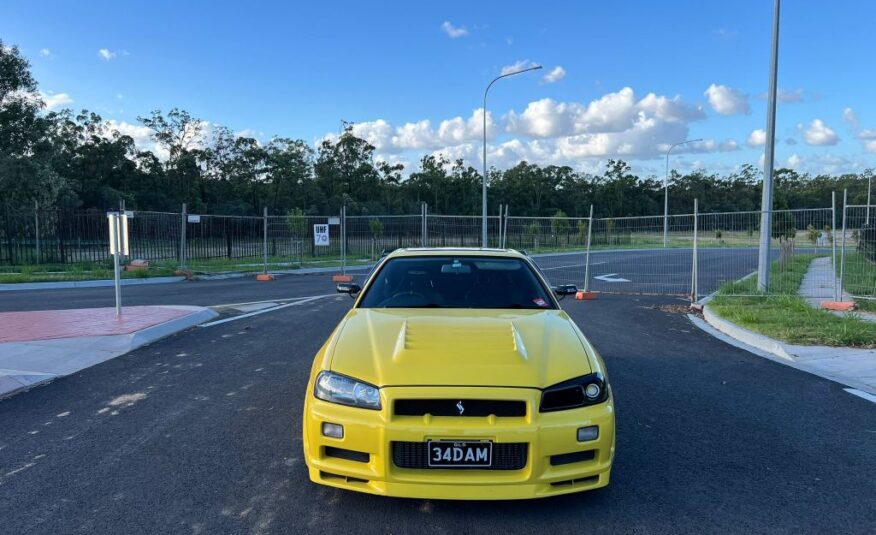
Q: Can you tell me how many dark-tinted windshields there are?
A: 1